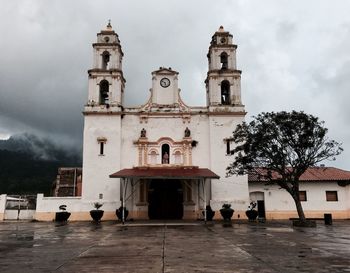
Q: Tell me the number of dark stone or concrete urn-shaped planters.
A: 6